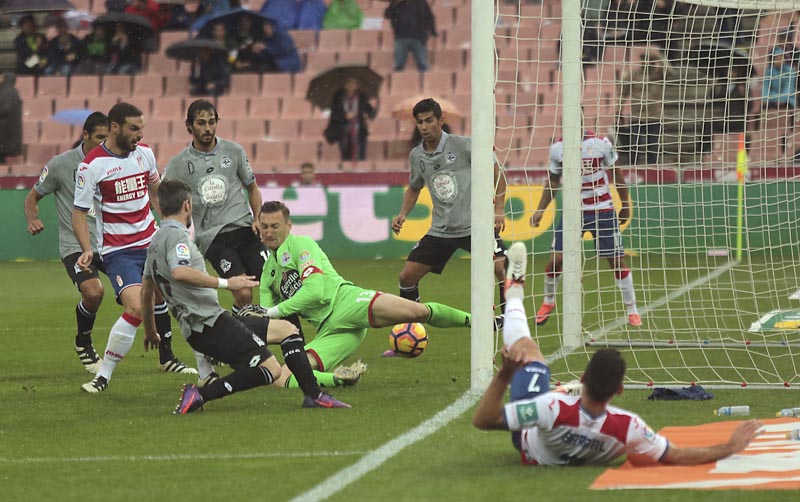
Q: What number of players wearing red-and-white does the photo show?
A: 3